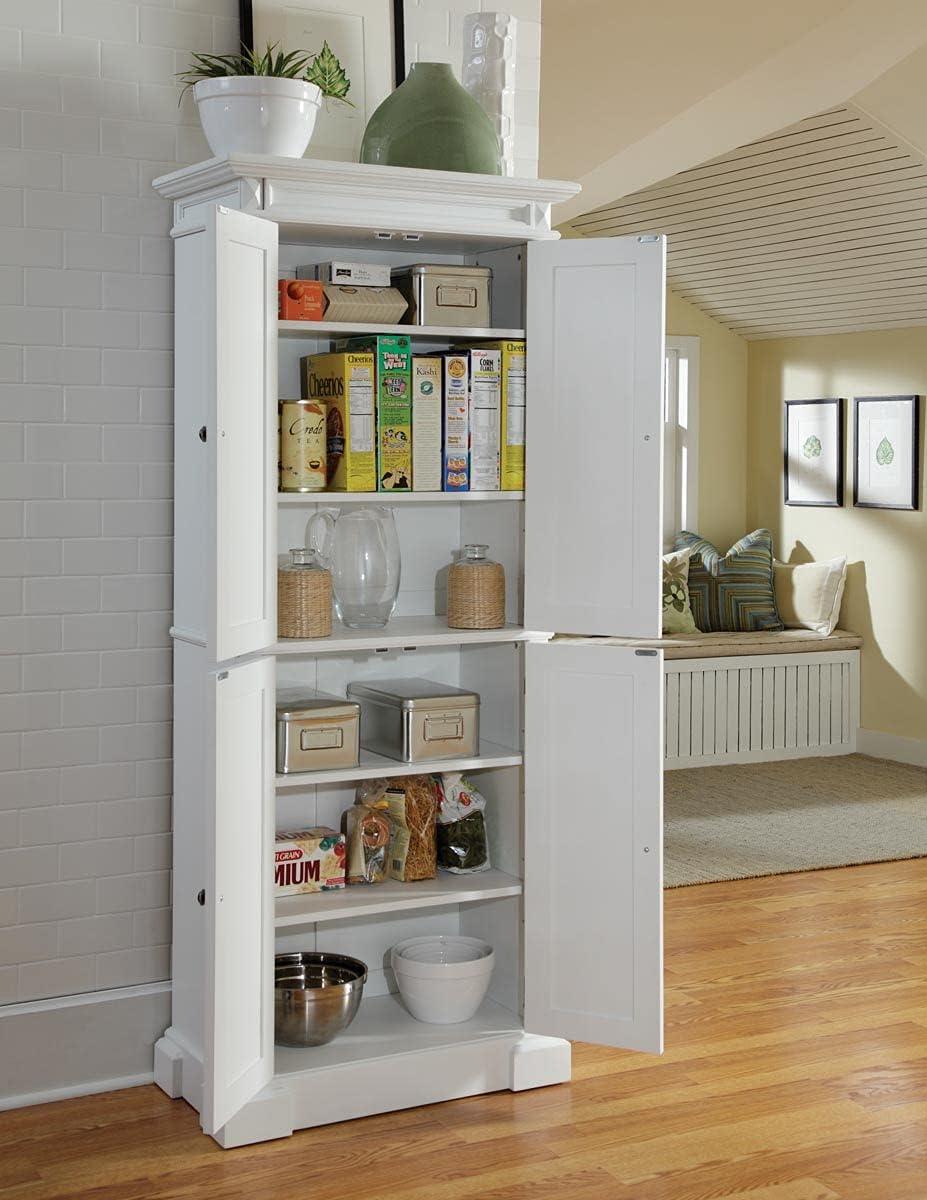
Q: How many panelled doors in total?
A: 4